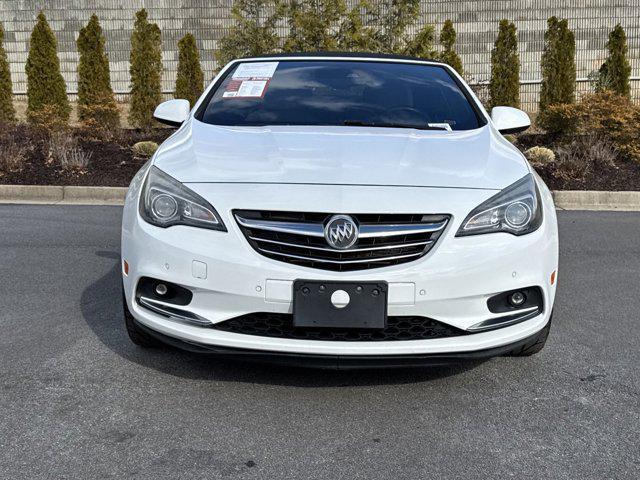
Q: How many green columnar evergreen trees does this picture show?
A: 9